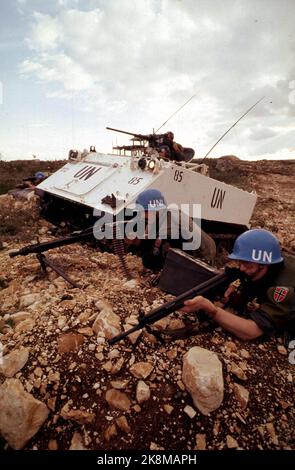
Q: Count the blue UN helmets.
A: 3